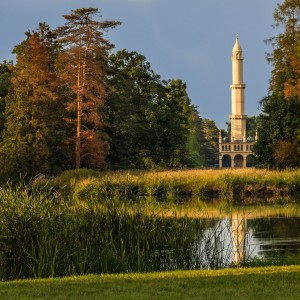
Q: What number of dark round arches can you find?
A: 3